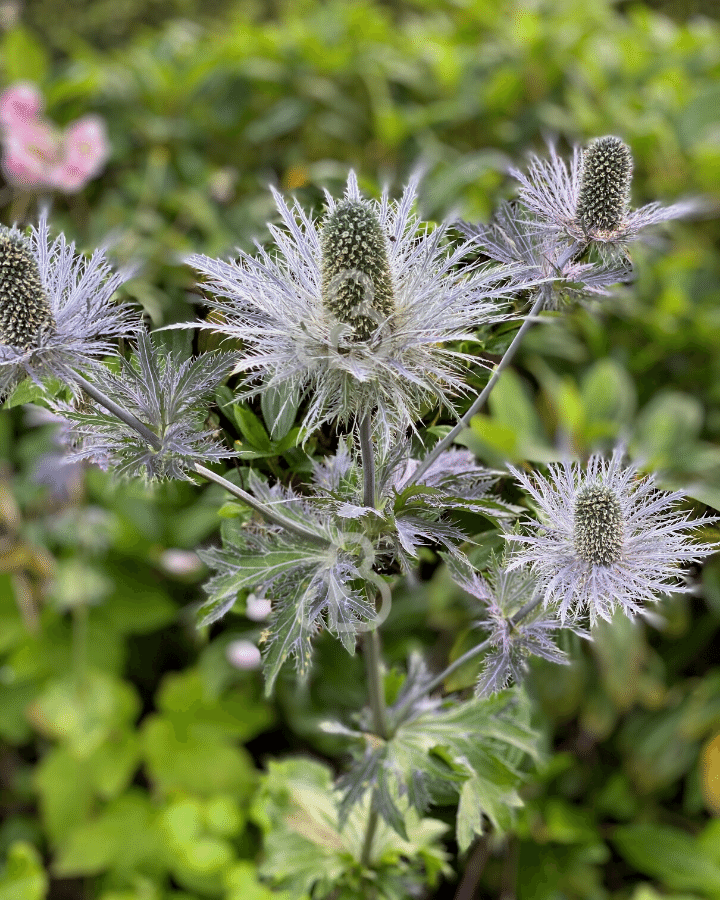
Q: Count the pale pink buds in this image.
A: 3